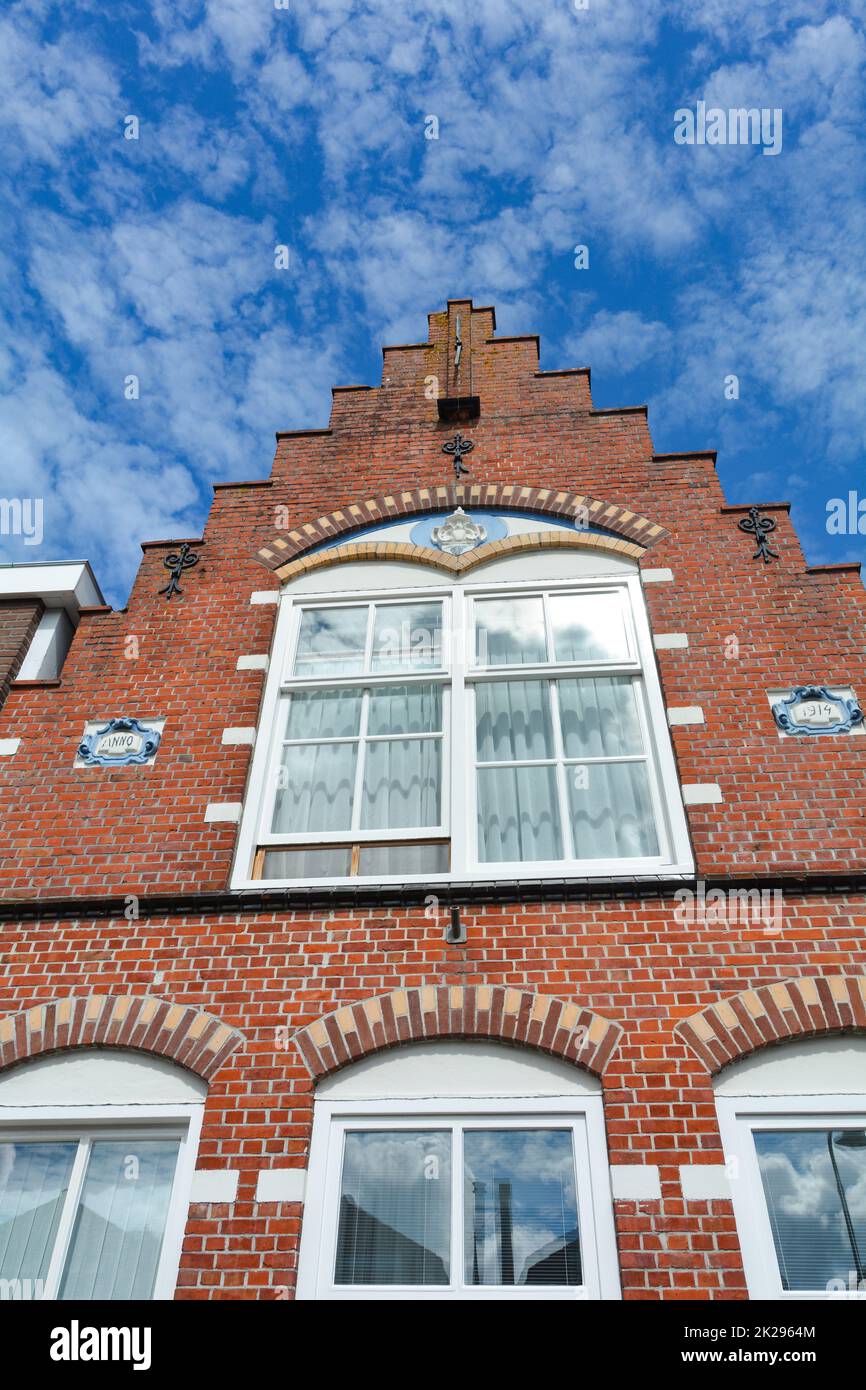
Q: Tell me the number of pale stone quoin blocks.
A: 13